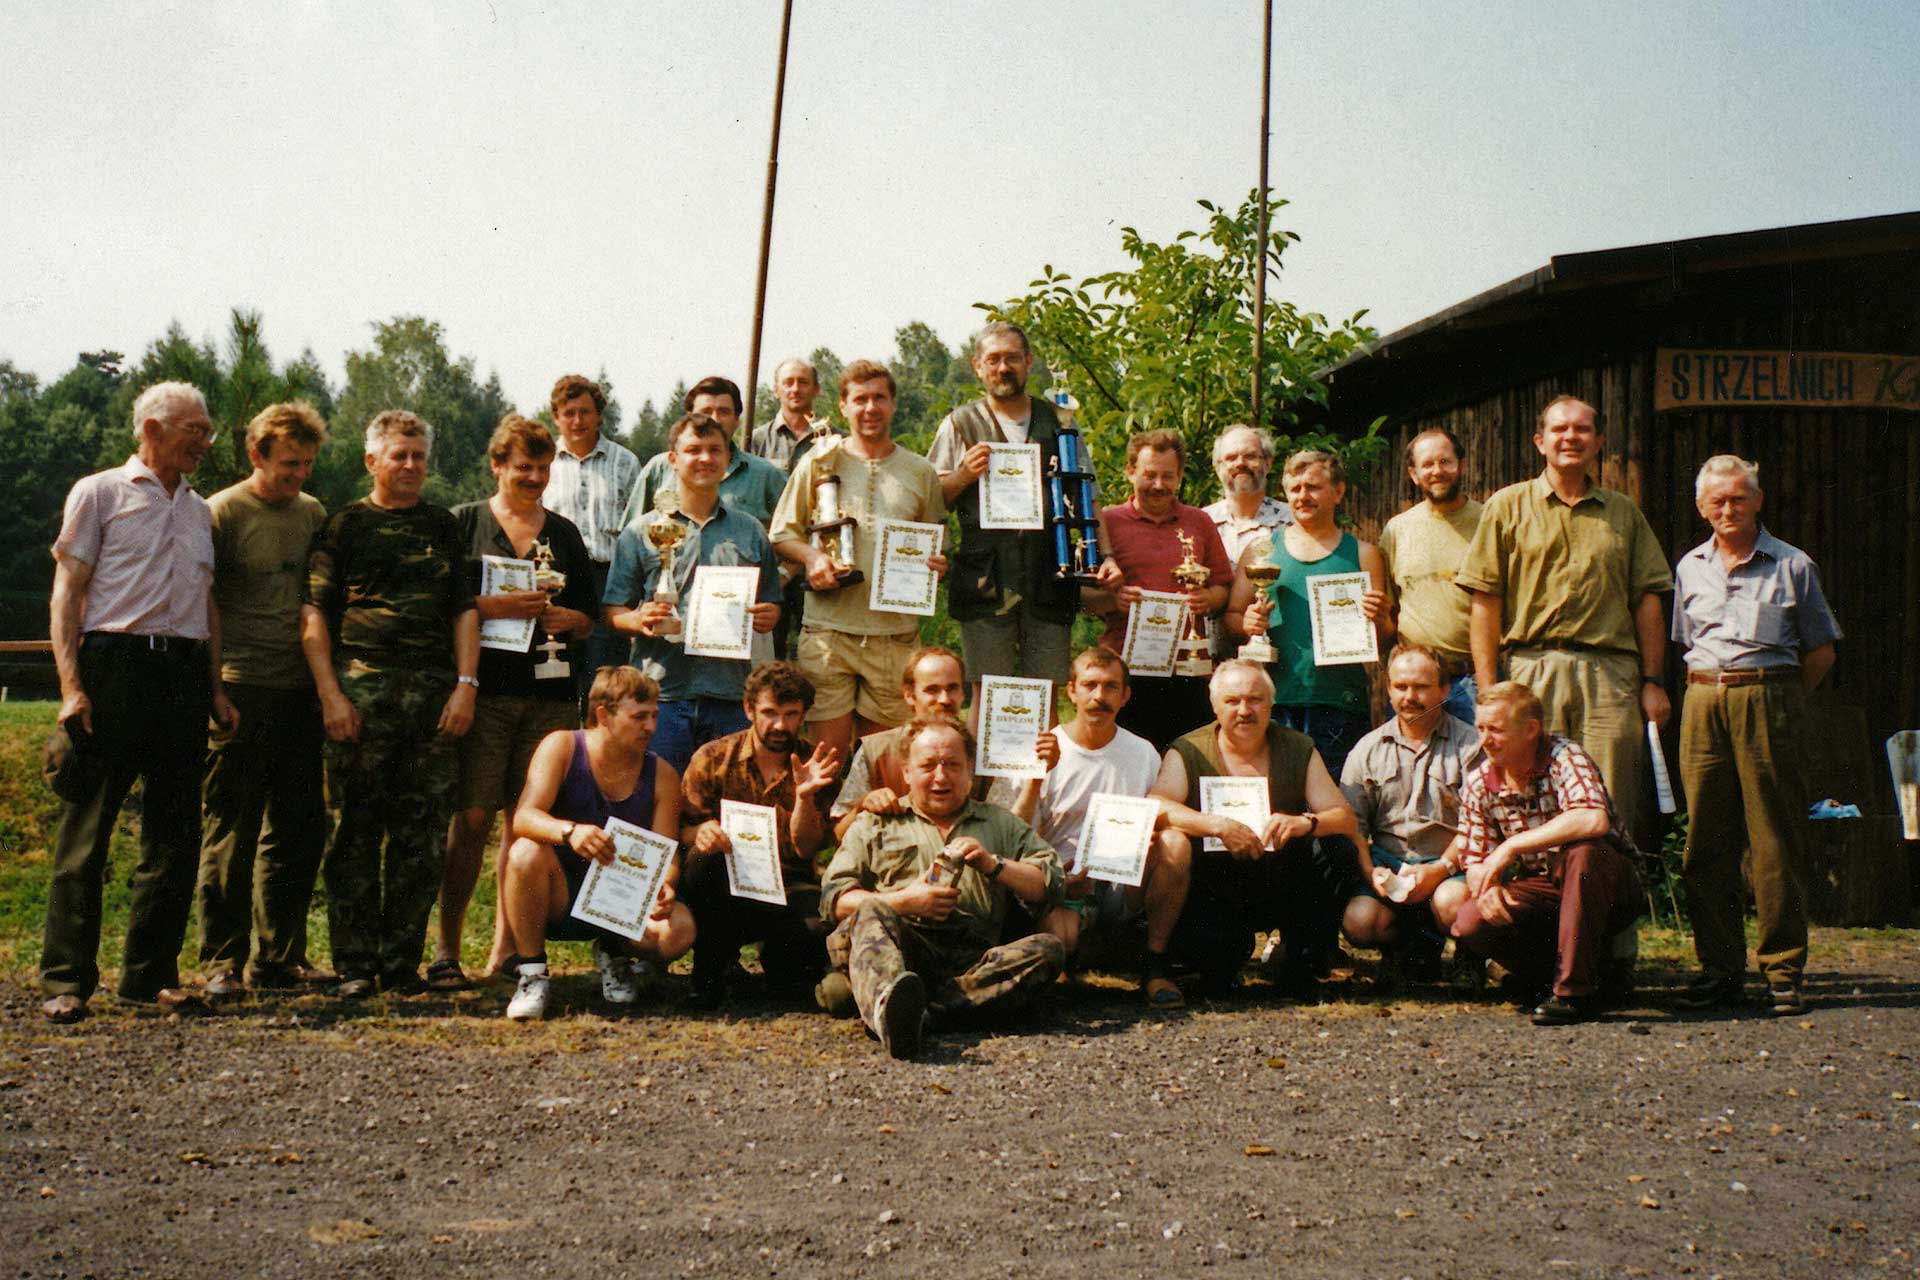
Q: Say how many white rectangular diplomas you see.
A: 11